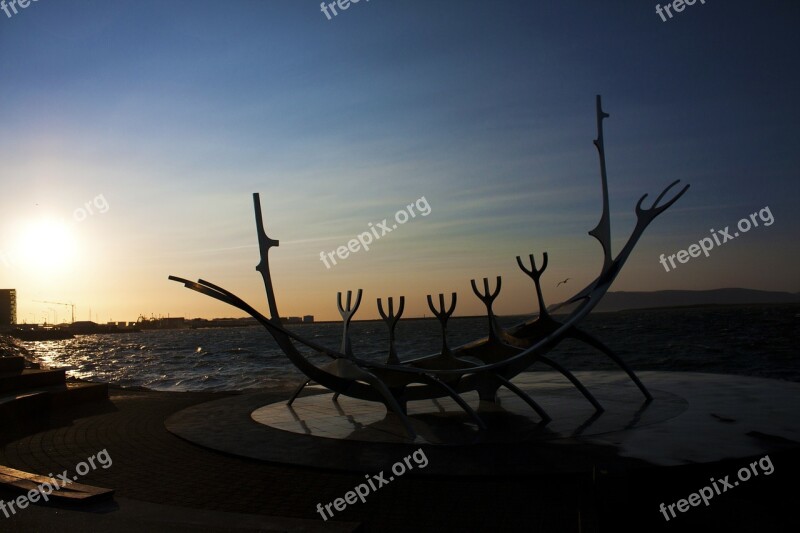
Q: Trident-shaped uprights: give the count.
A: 5